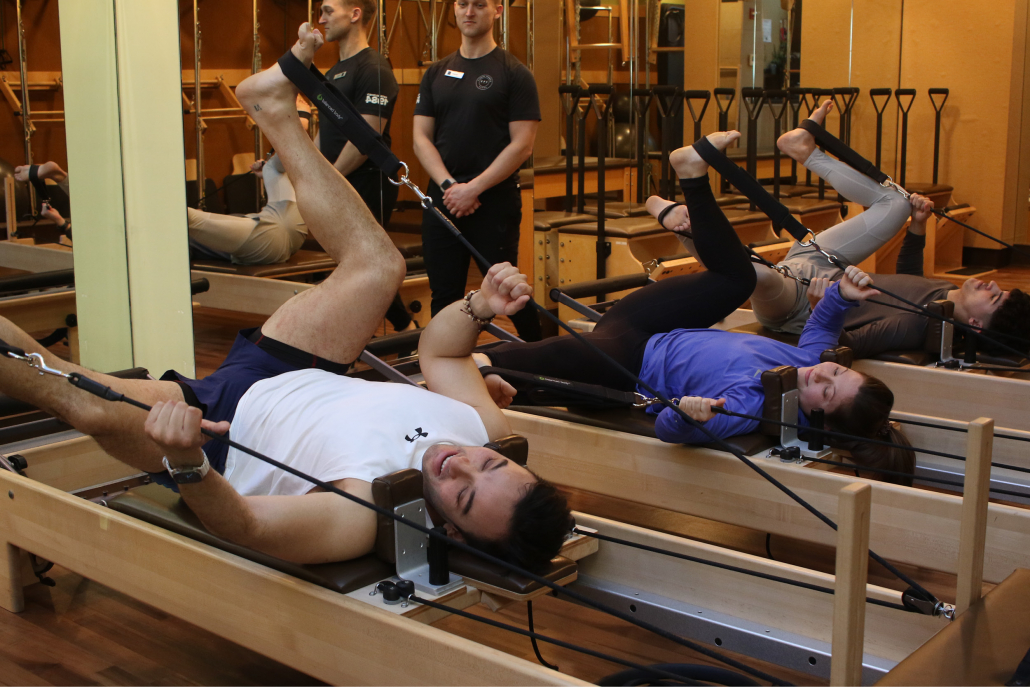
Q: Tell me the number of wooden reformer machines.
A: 3